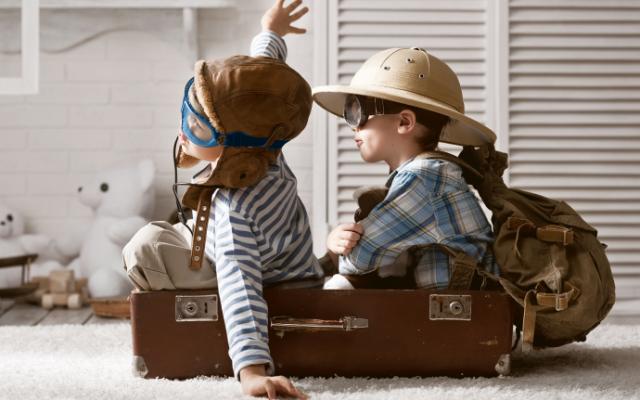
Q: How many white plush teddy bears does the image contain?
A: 2